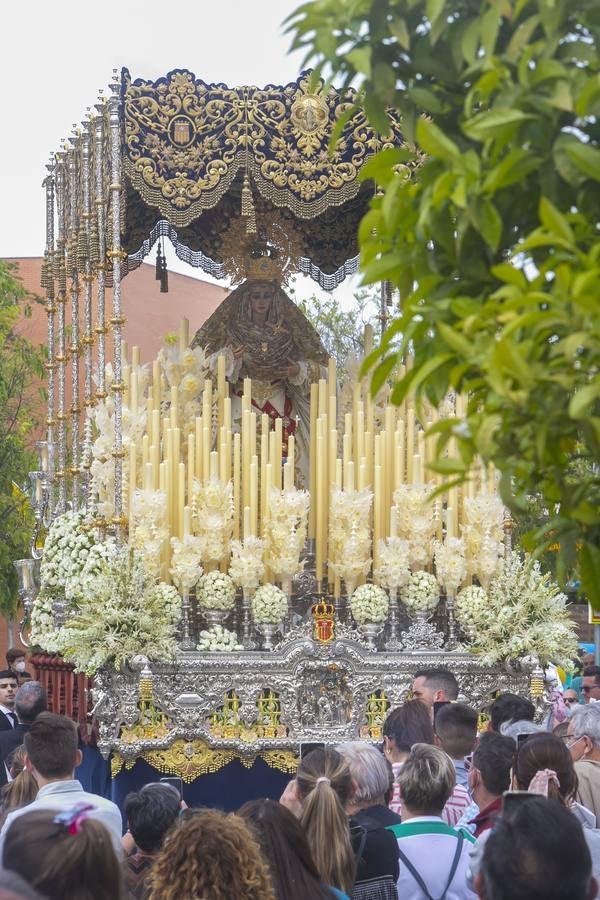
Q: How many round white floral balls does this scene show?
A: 6